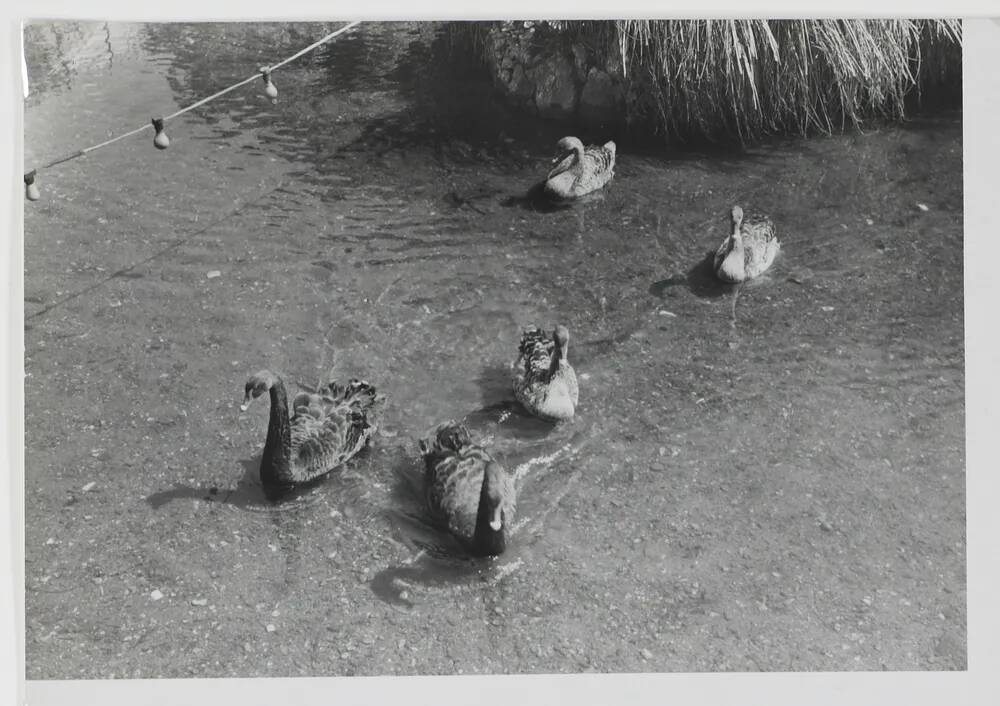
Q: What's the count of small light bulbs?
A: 3